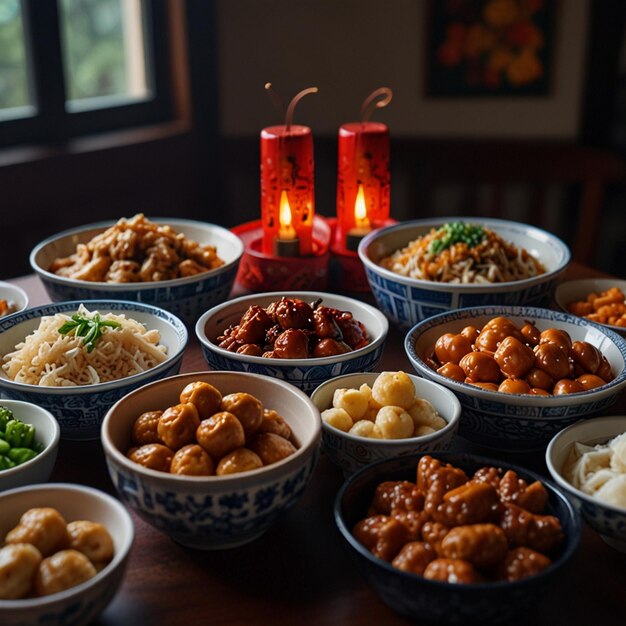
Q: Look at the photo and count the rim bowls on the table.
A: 13